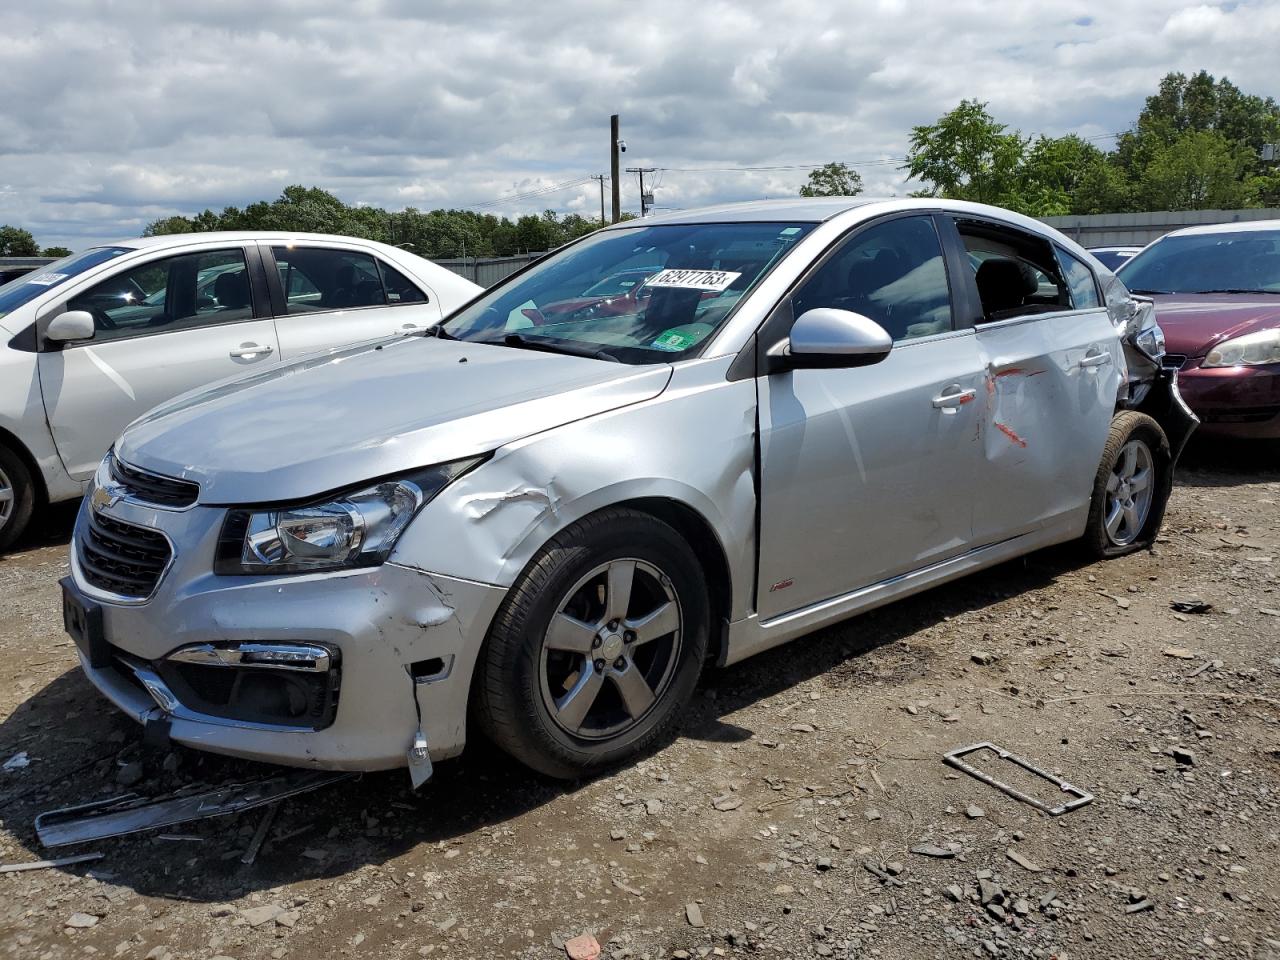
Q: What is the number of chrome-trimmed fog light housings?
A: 1